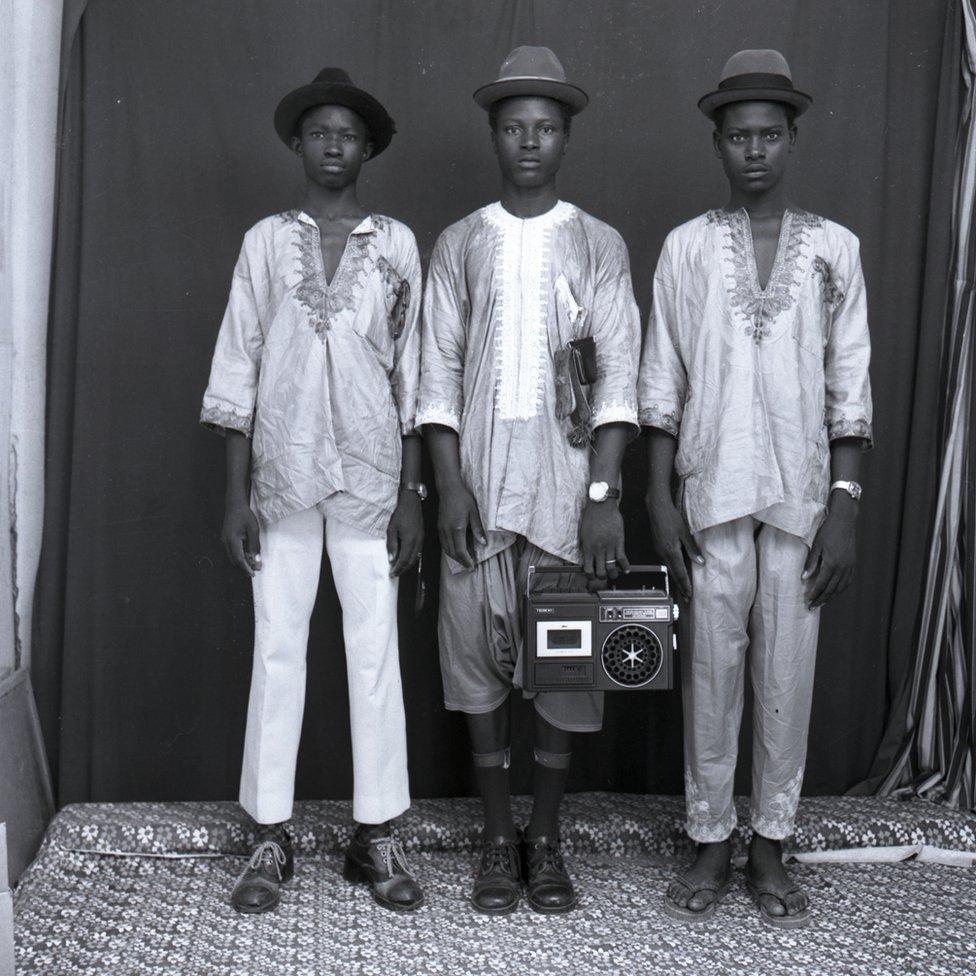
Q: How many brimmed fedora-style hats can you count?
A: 3